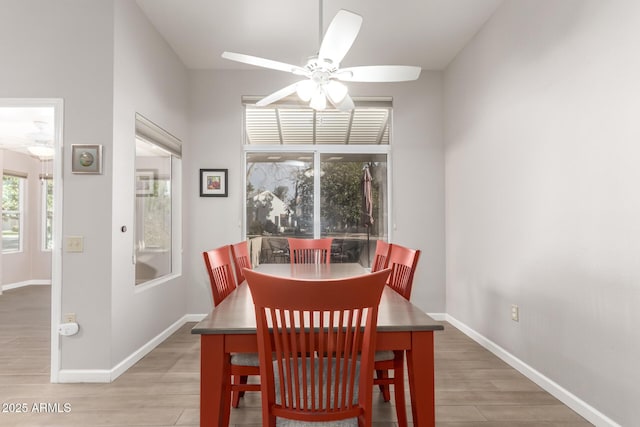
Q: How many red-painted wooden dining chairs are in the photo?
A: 6